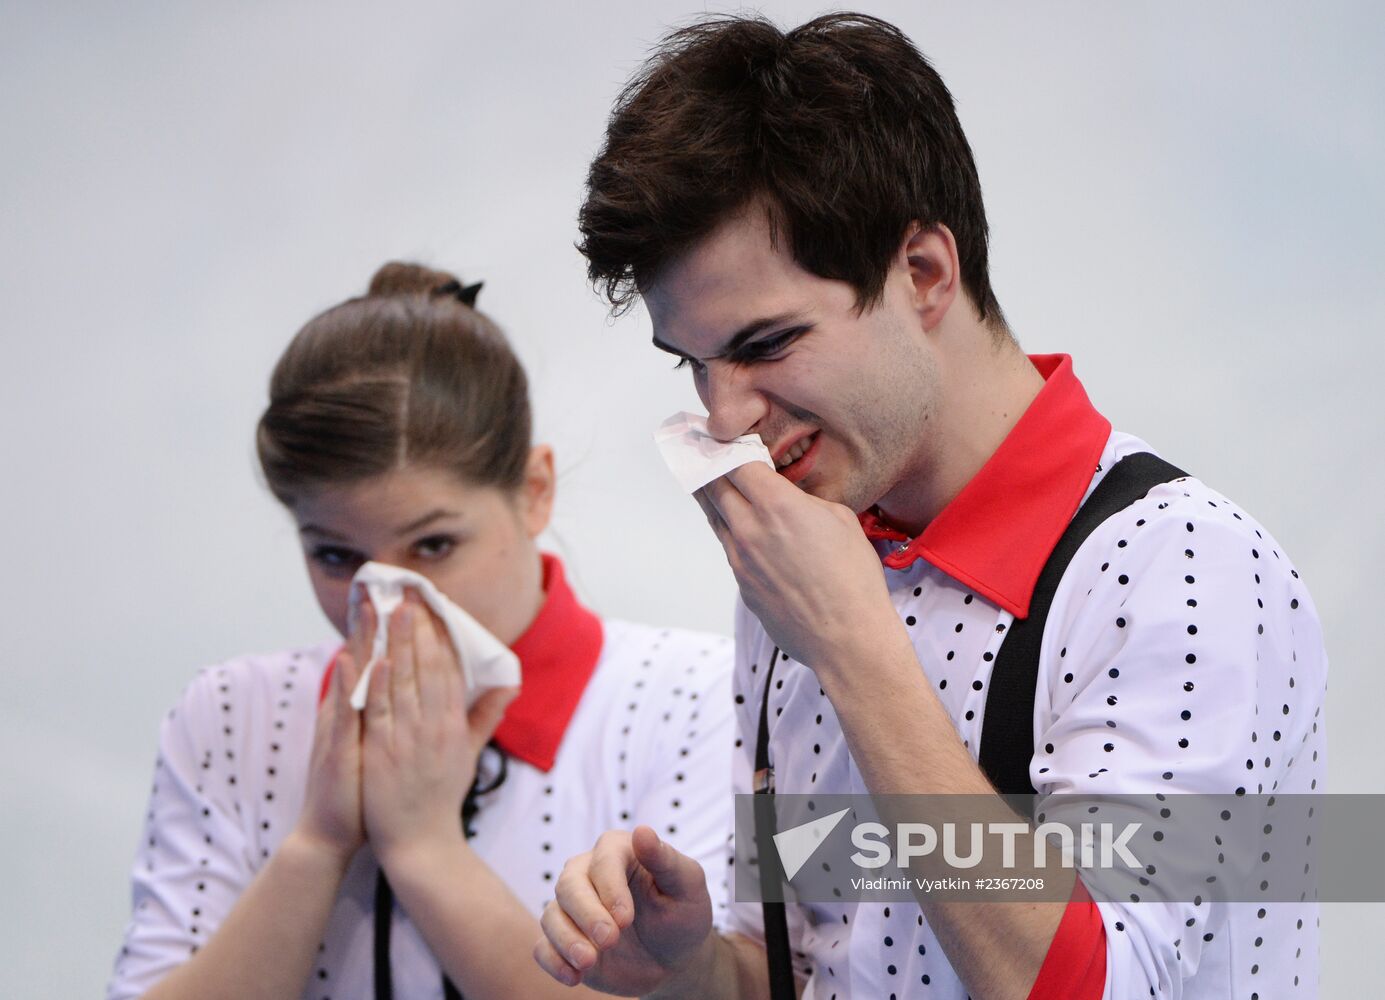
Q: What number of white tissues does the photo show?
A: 2